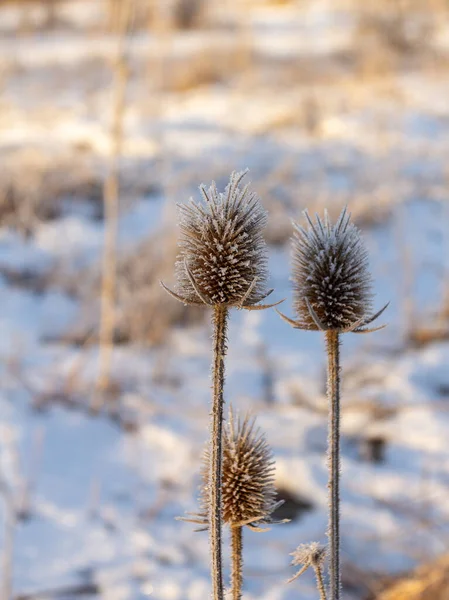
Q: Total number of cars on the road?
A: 0